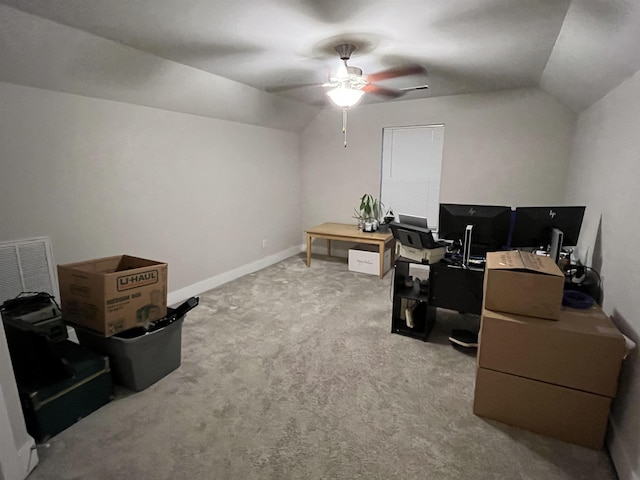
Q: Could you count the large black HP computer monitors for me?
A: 2